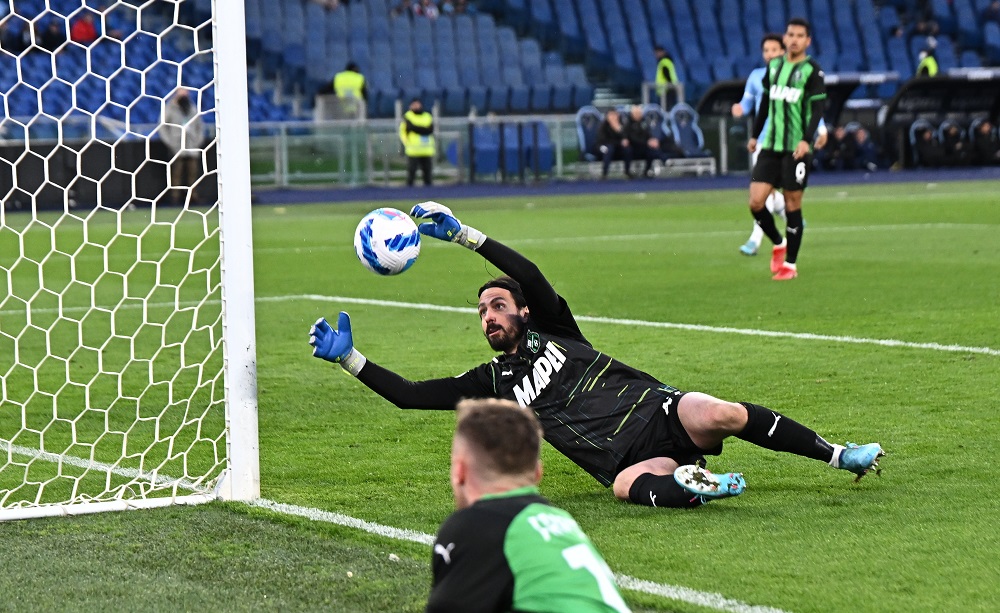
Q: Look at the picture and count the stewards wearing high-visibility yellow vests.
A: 4